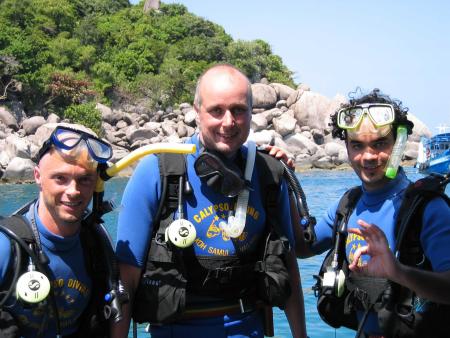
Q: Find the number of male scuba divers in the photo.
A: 3